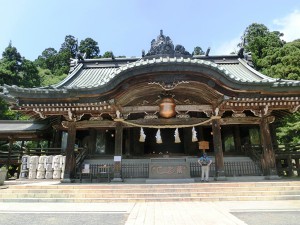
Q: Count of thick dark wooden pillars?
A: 4